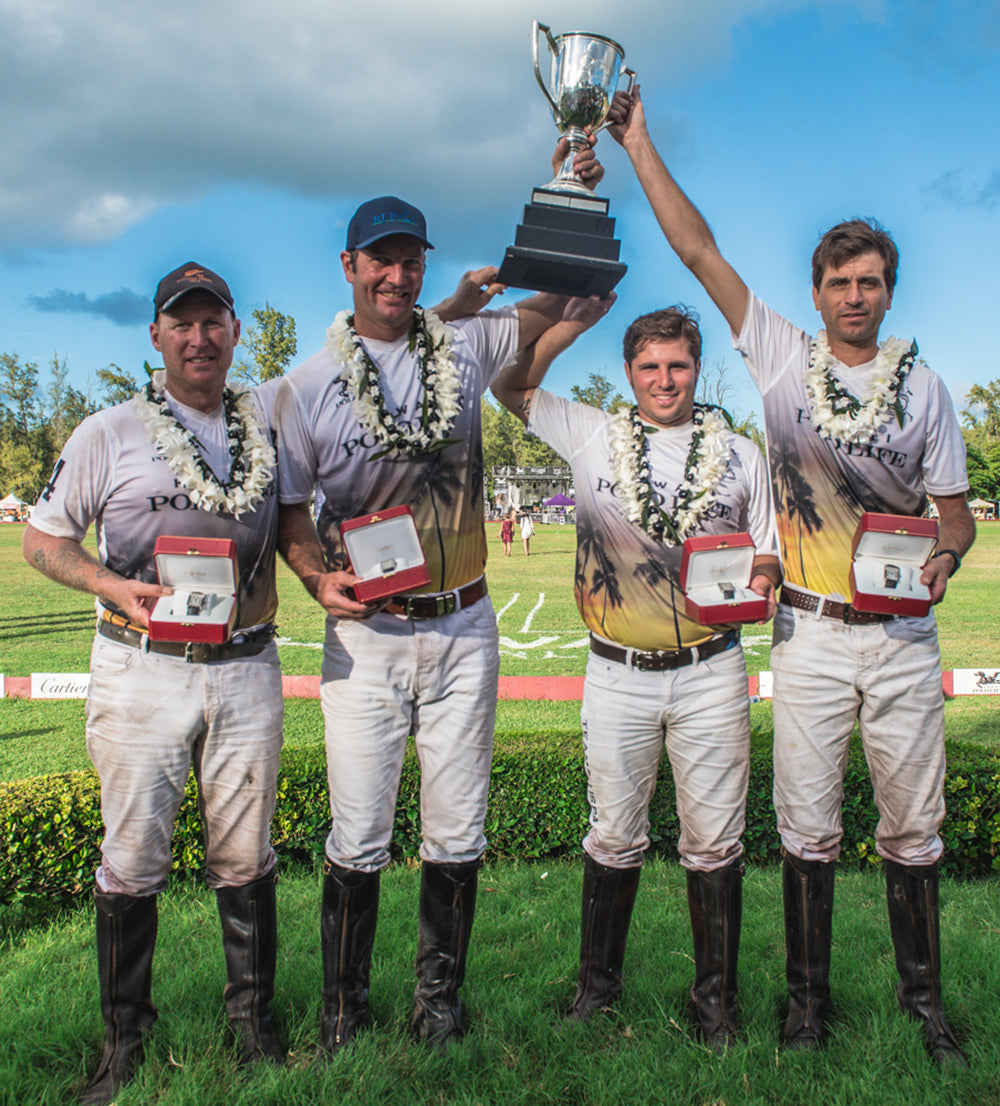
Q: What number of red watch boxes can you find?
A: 4